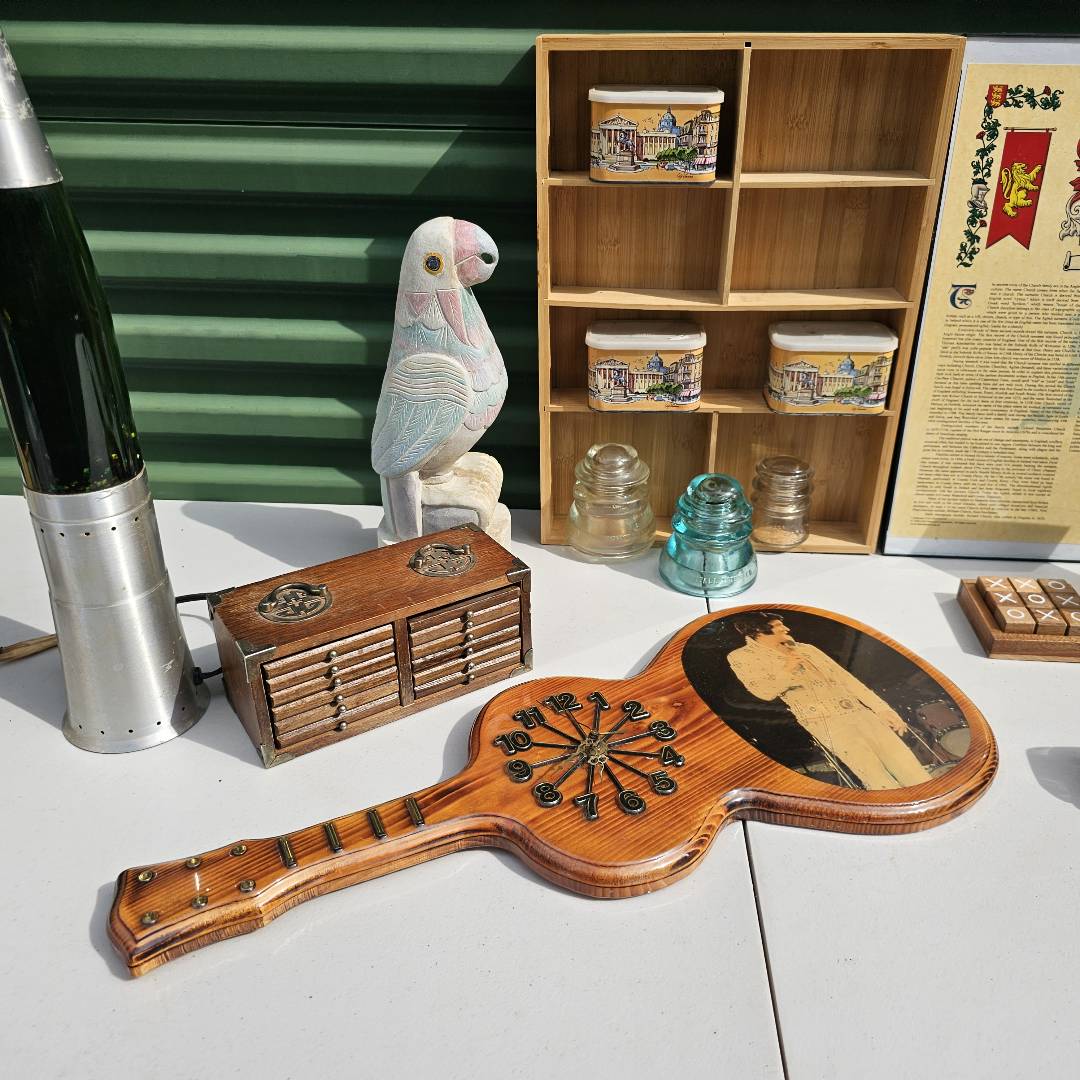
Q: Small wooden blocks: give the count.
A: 9